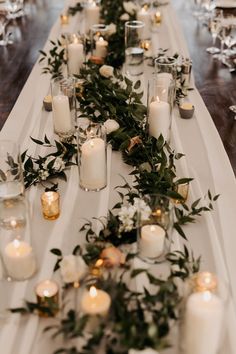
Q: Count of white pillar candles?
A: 12